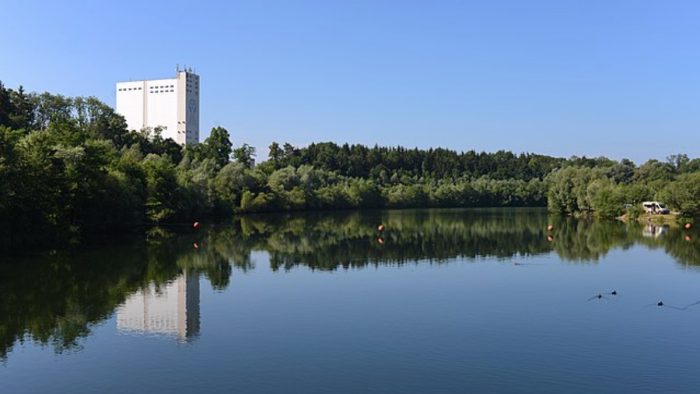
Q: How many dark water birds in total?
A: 3